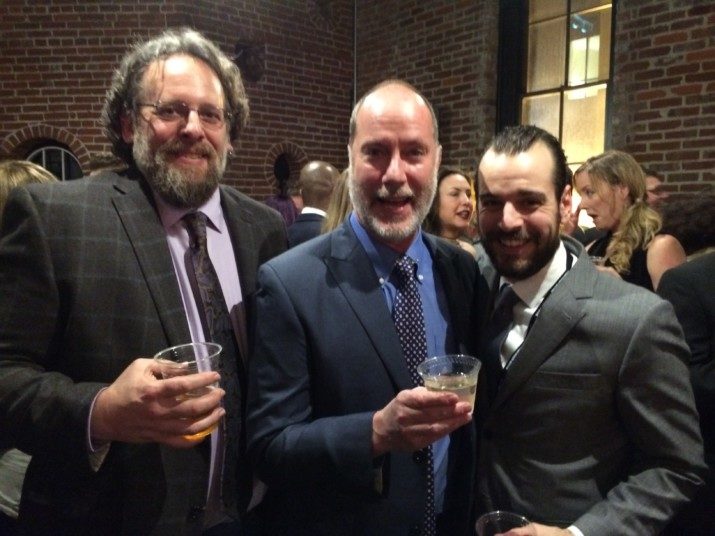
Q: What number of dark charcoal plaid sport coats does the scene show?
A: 1